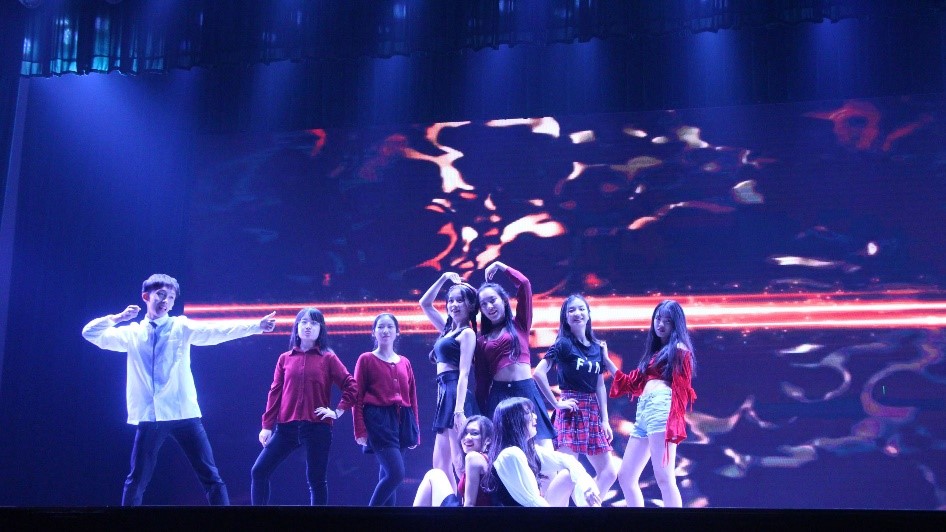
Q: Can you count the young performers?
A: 9